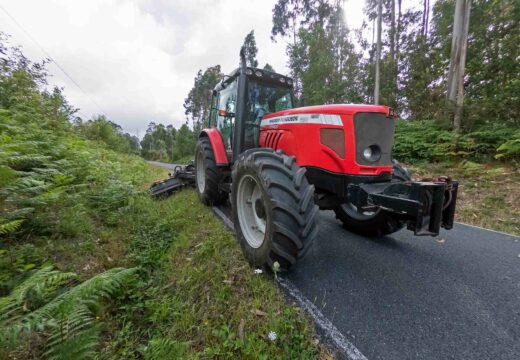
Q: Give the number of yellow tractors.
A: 0